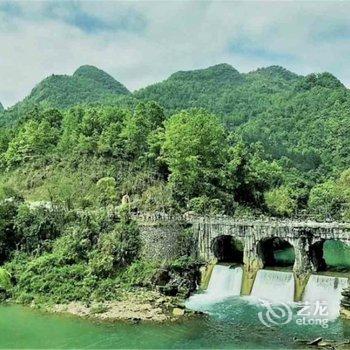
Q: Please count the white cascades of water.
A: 3